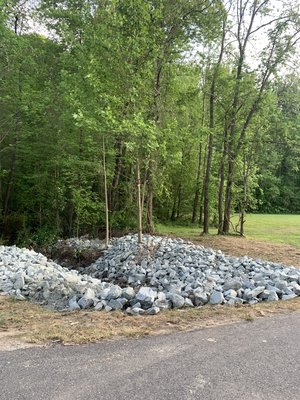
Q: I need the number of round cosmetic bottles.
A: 0